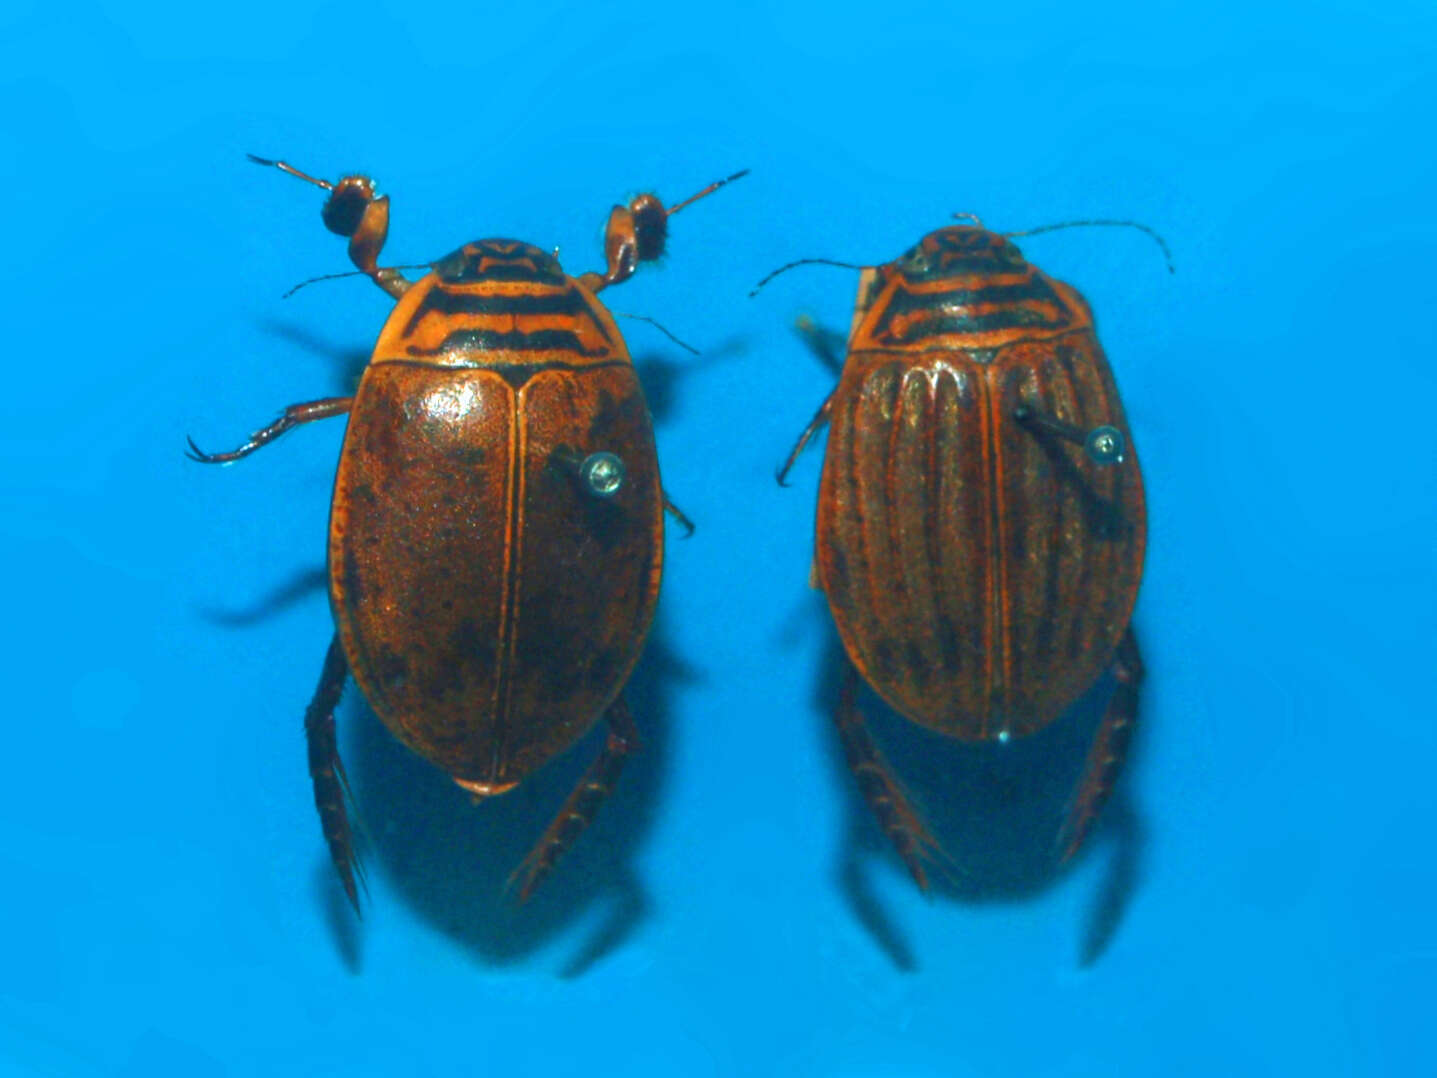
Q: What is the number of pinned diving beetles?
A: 2